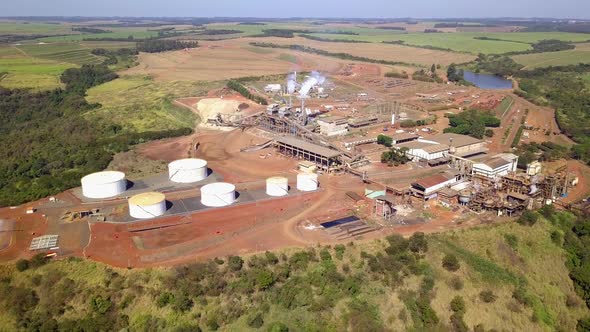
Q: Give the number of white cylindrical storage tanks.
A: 6